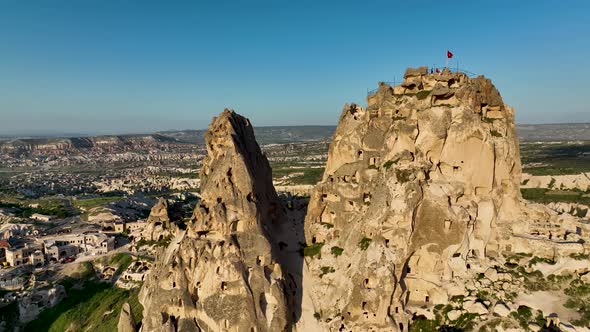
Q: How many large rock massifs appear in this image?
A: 2